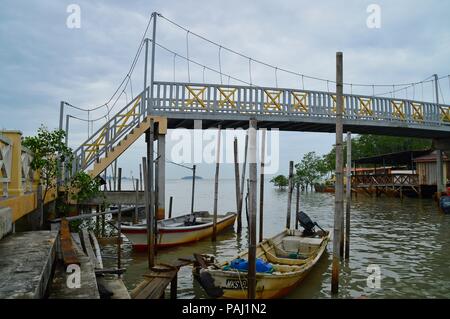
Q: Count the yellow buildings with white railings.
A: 1